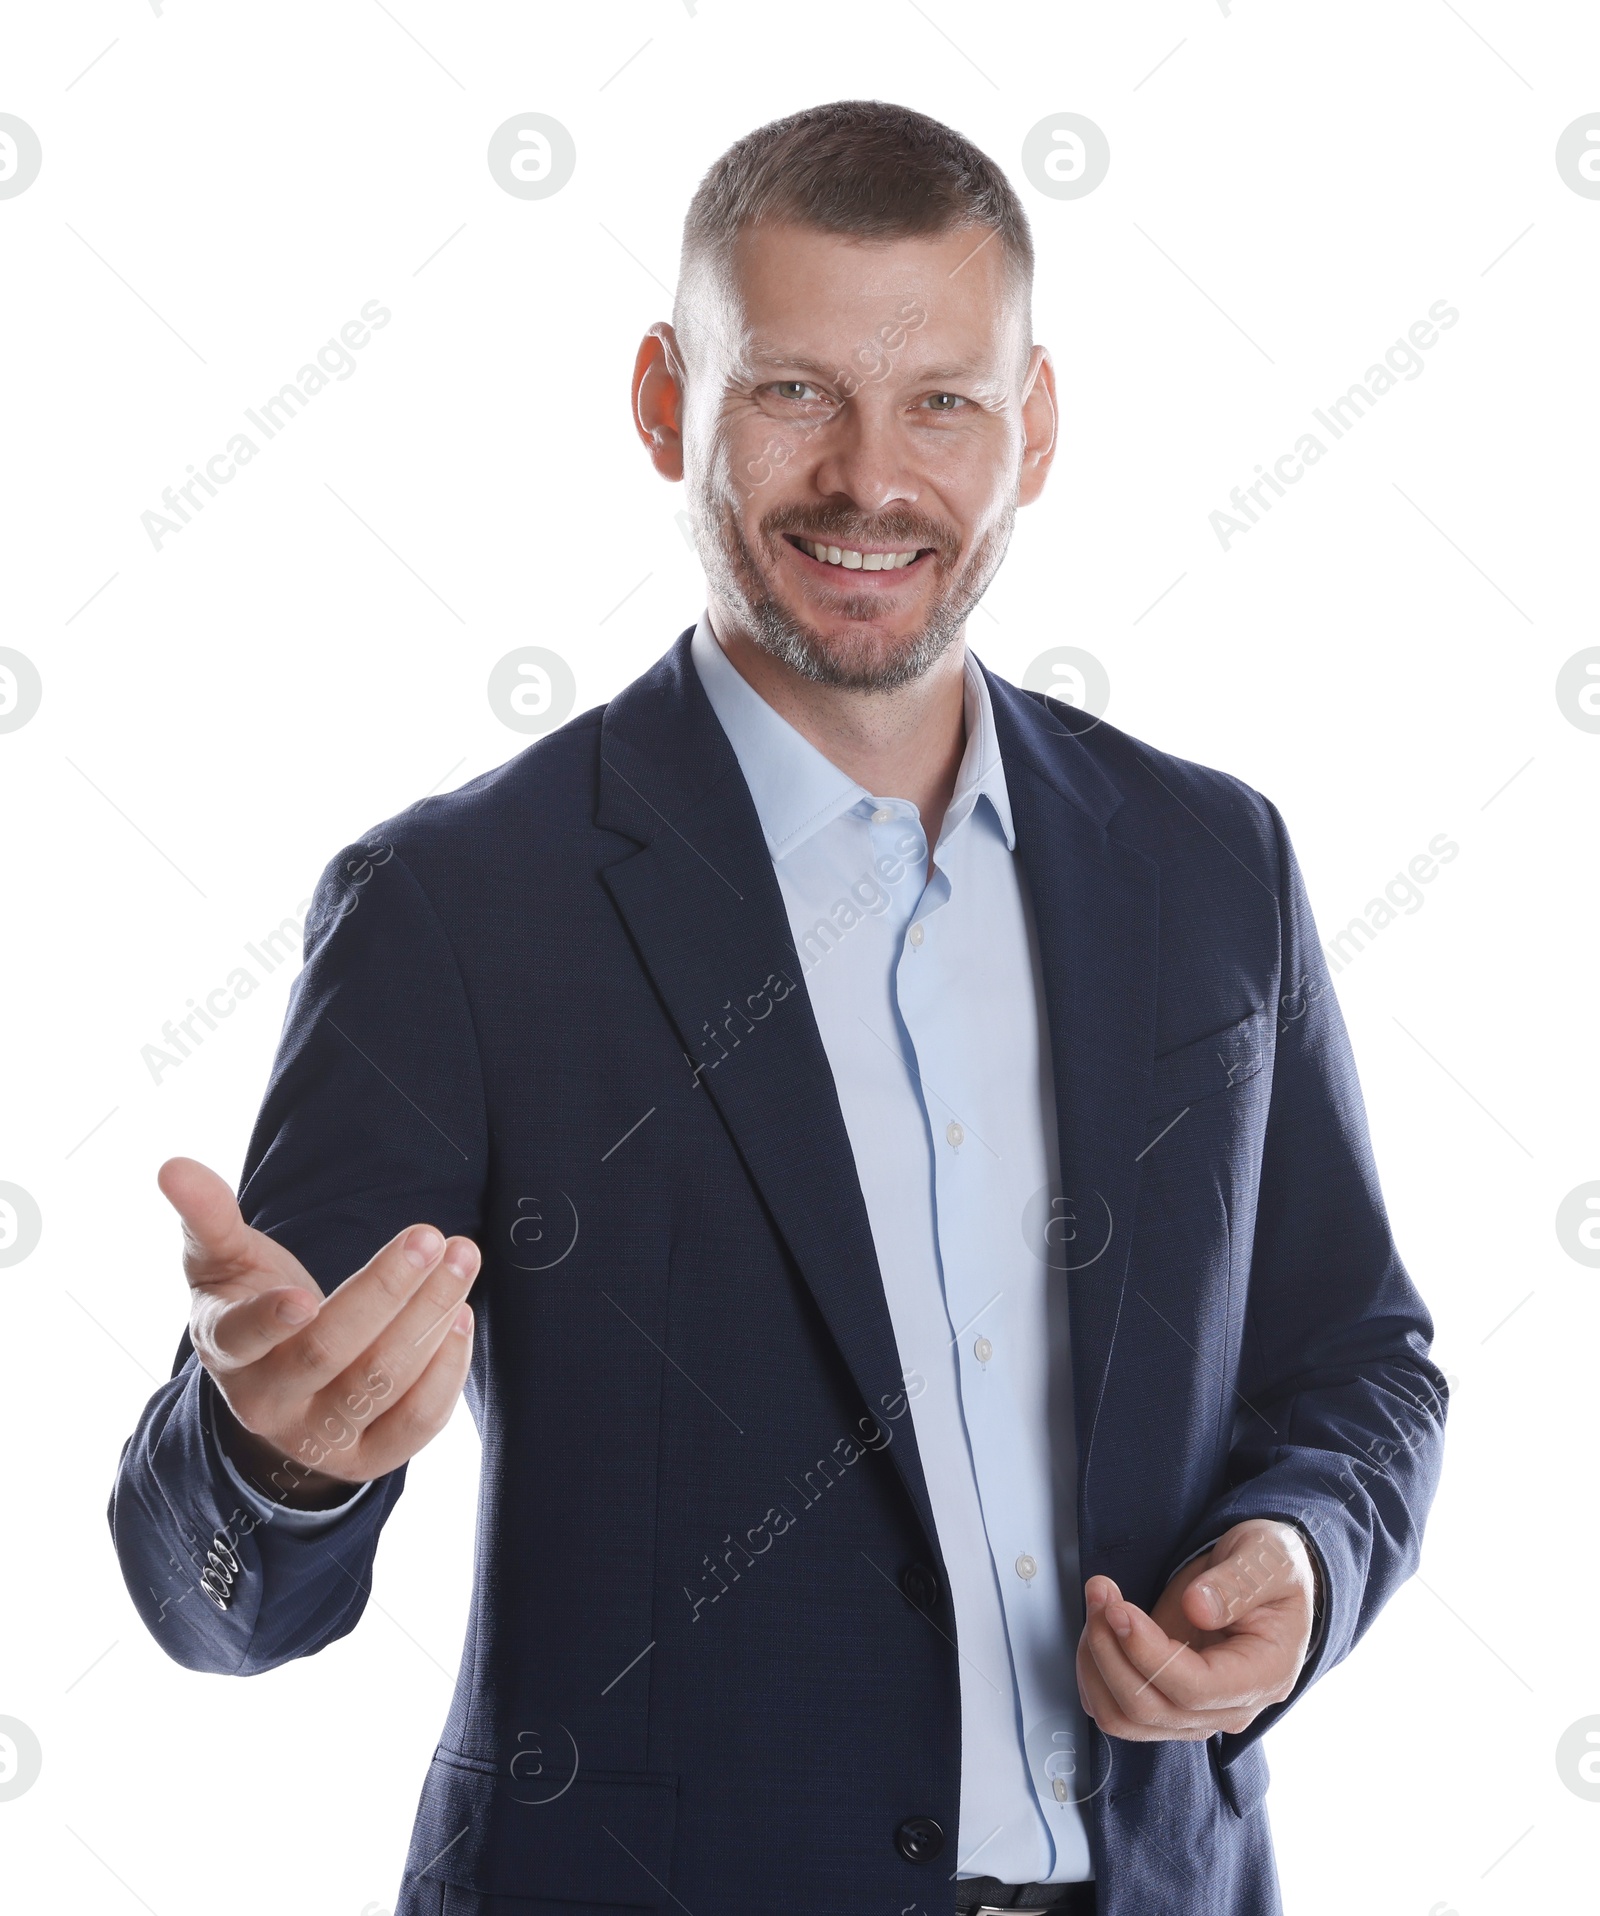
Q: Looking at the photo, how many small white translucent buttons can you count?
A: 6